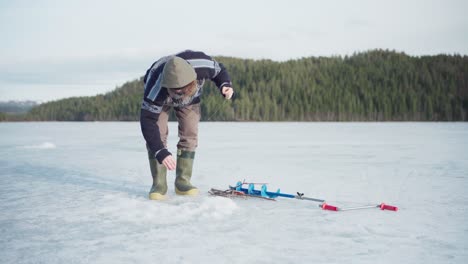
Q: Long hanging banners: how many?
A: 0